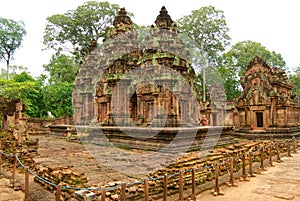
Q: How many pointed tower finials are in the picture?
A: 2